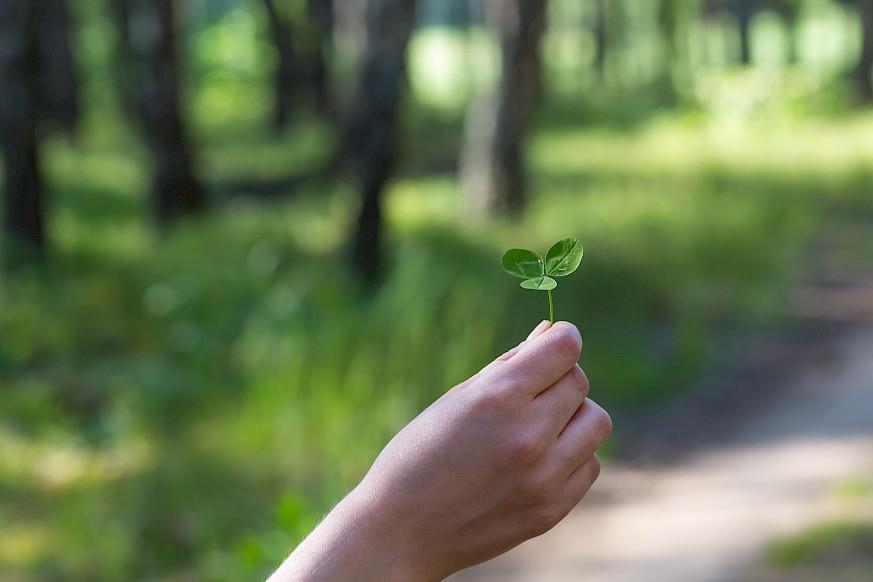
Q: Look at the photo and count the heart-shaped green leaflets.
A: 3